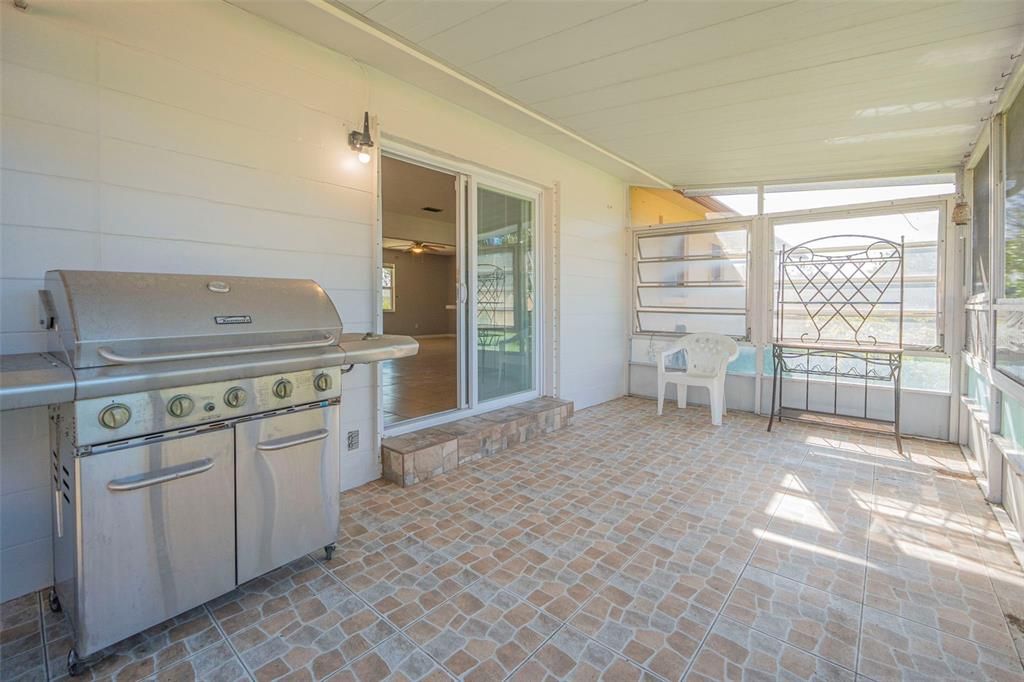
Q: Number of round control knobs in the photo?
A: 5